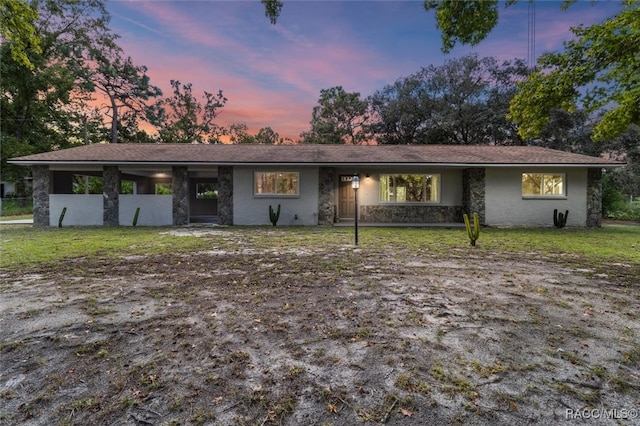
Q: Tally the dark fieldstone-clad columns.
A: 7